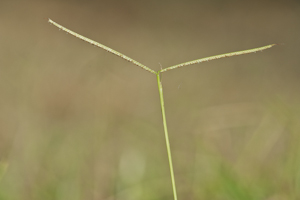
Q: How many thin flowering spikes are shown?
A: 2